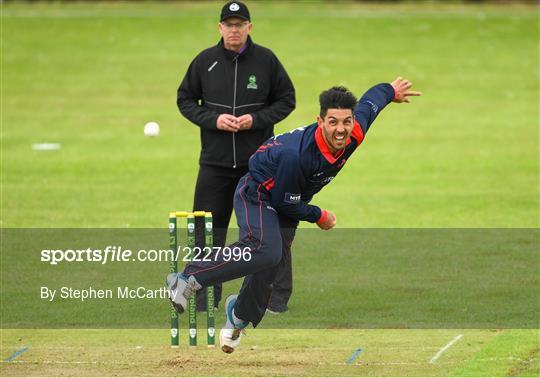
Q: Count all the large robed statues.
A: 0